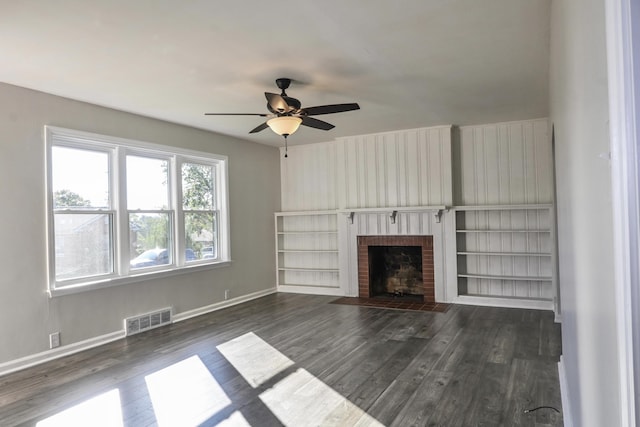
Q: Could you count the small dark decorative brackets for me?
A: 3